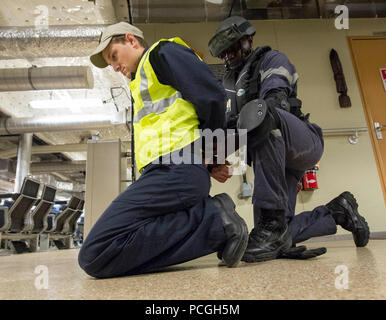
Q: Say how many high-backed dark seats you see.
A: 4